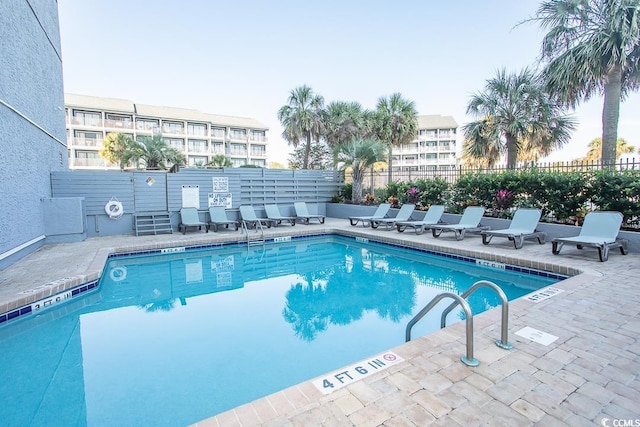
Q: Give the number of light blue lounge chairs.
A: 11